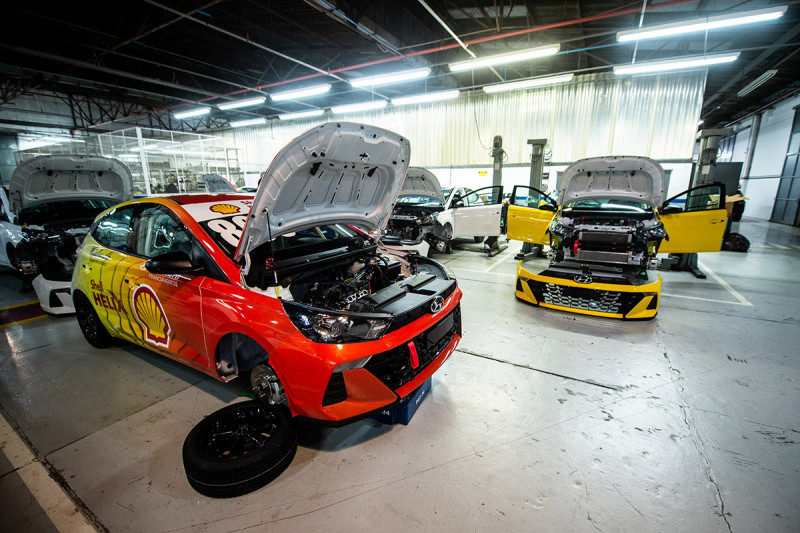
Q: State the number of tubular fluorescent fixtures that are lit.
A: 12